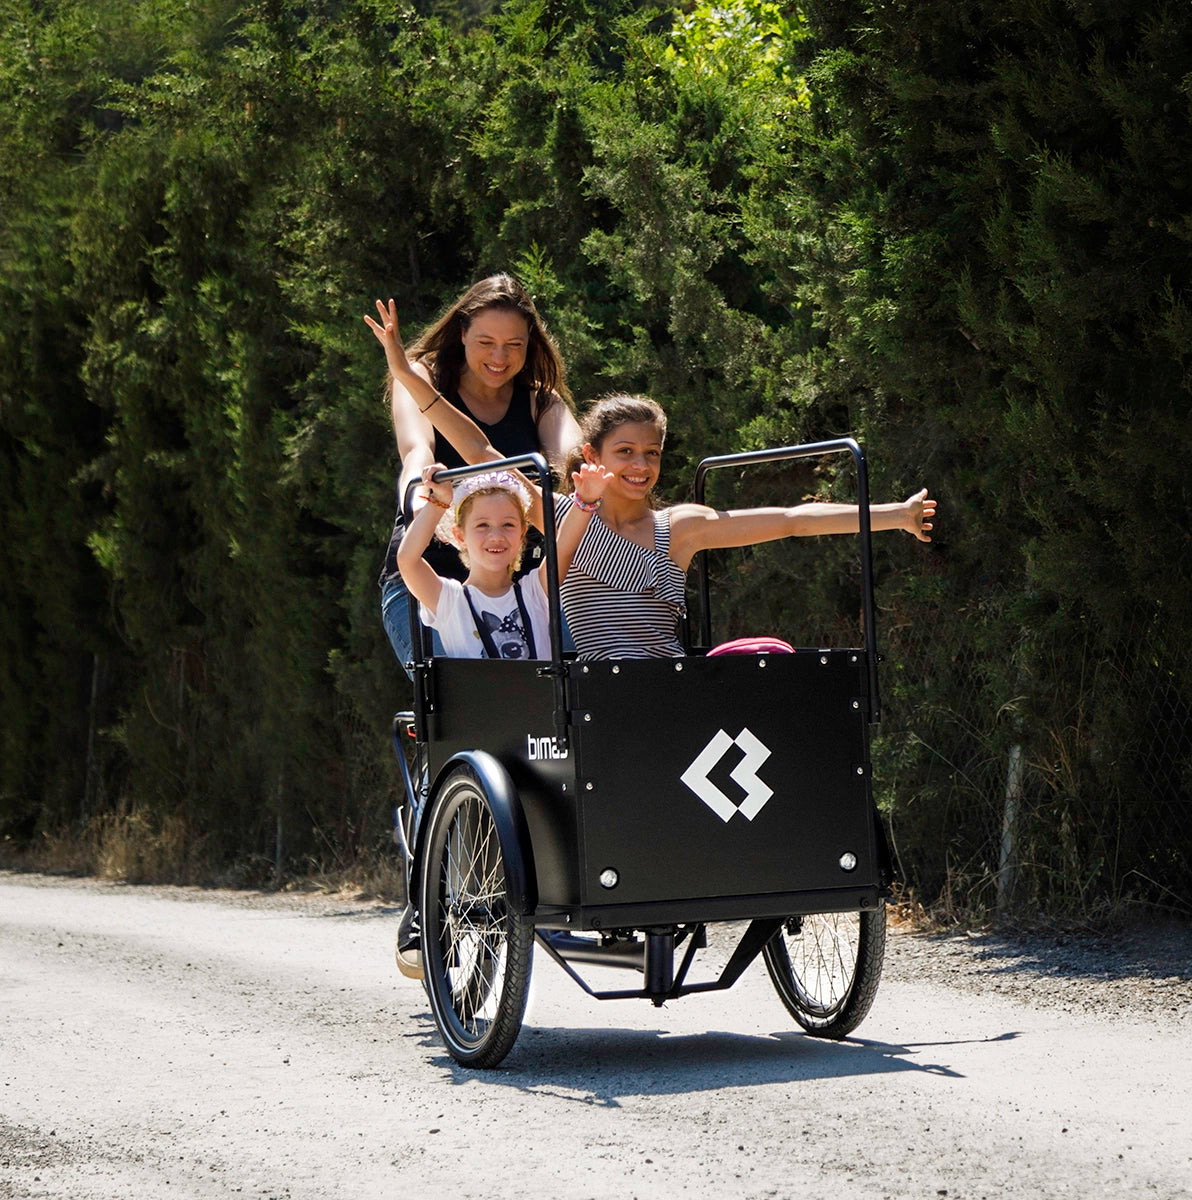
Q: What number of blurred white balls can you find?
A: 0